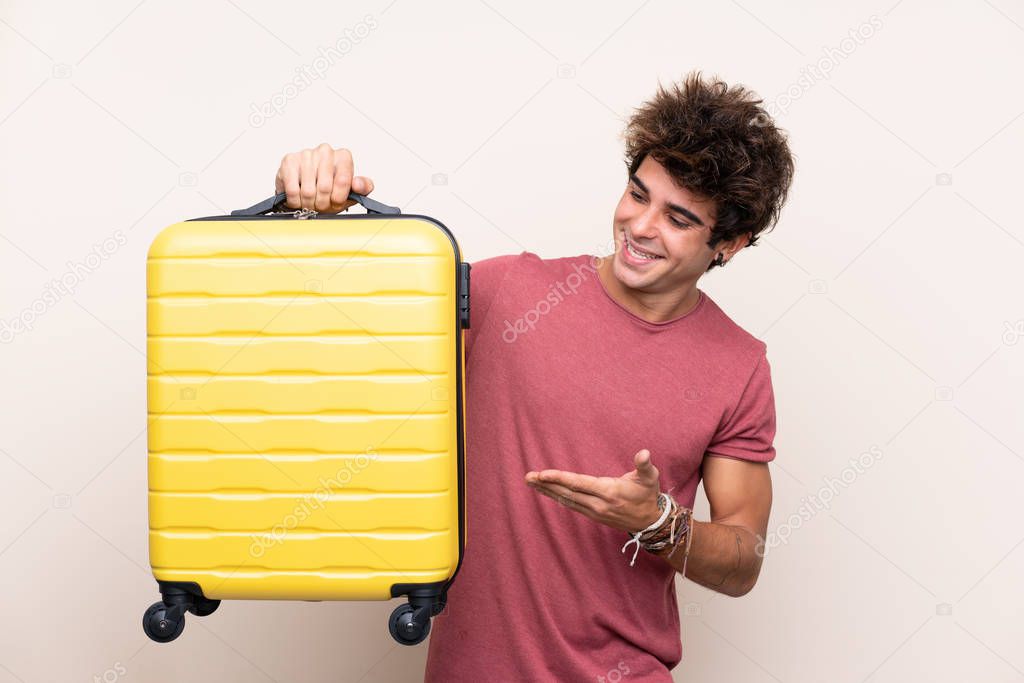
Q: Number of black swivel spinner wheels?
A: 4